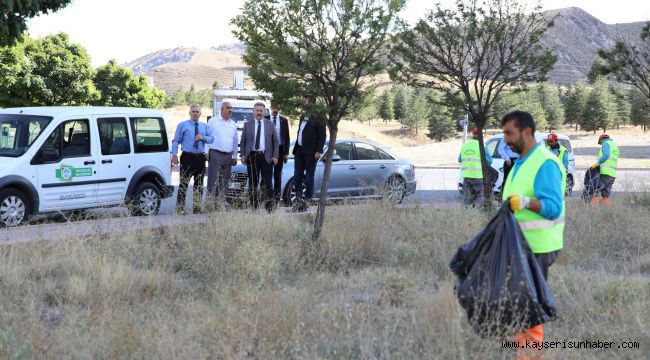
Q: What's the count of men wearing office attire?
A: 5